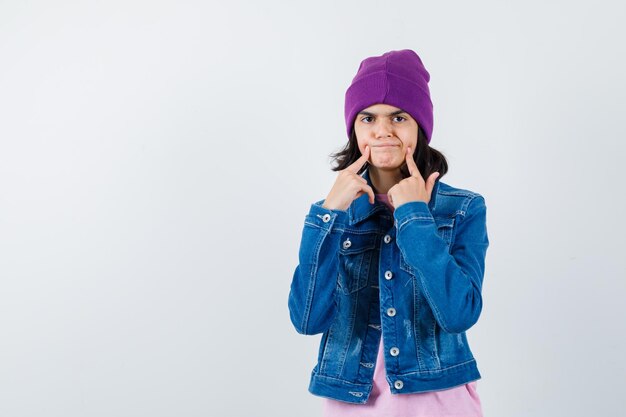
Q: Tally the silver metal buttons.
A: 7